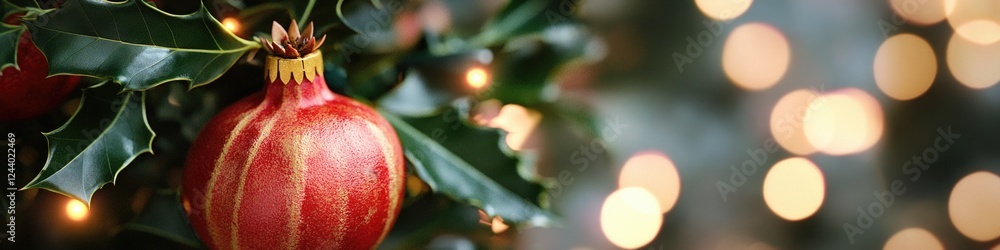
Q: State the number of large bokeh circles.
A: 13